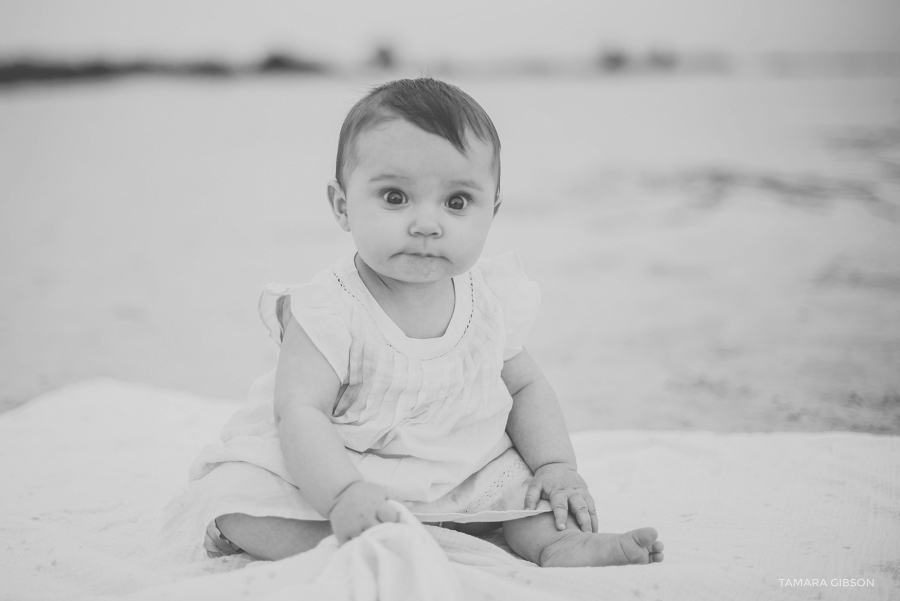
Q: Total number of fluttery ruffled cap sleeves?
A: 2